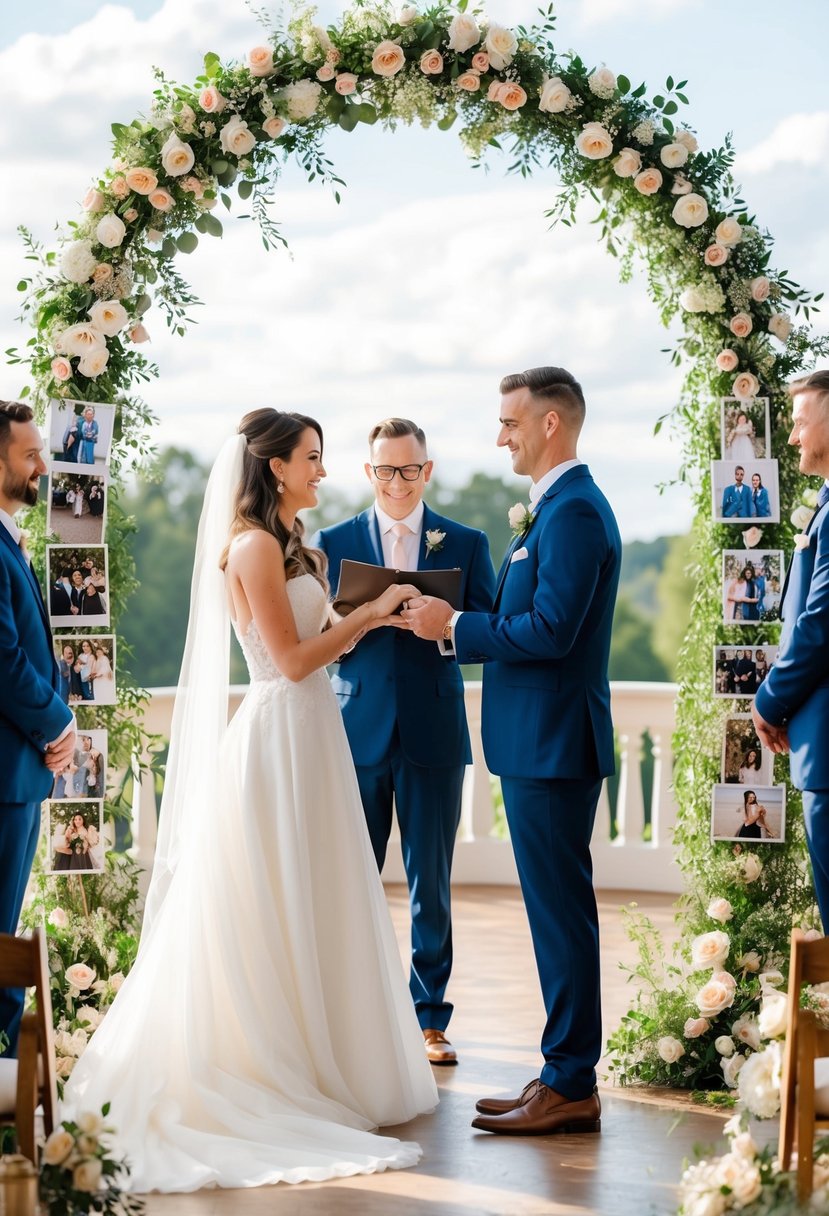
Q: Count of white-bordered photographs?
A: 12